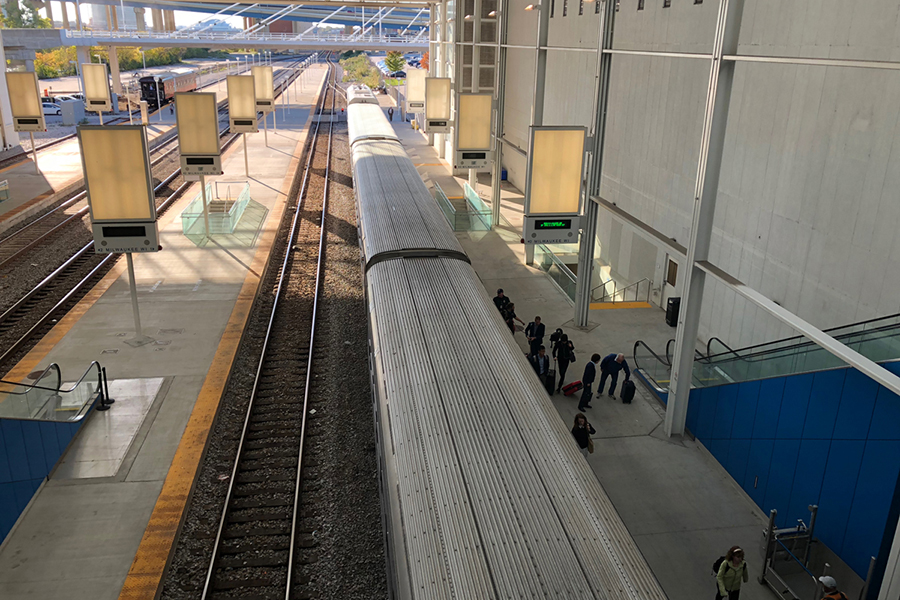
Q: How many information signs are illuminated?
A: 1